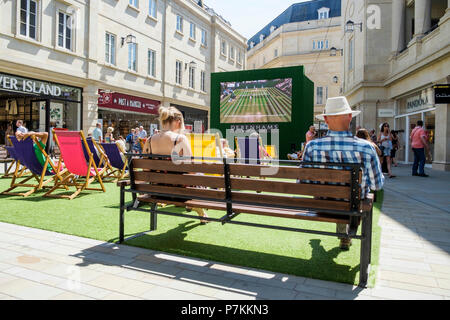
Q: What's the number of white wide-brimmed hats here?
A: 1